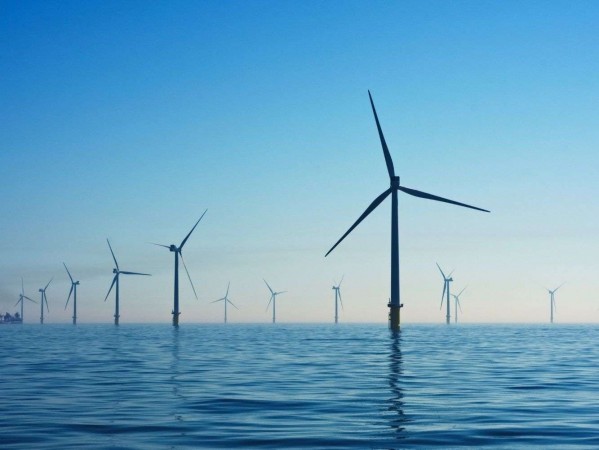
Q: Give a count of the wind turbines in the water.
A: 12